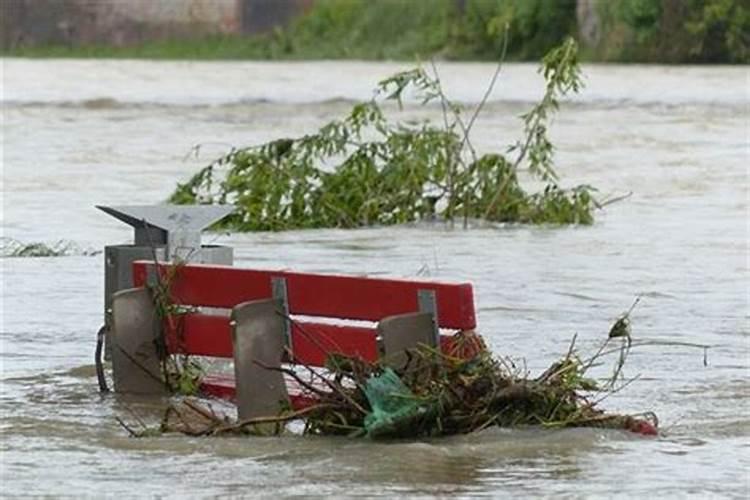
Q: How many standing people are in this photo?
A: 0